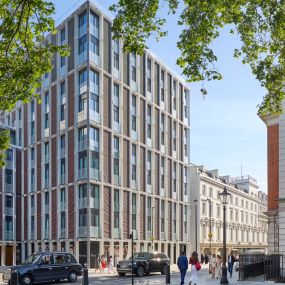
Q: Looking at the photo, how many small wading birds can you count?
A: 0